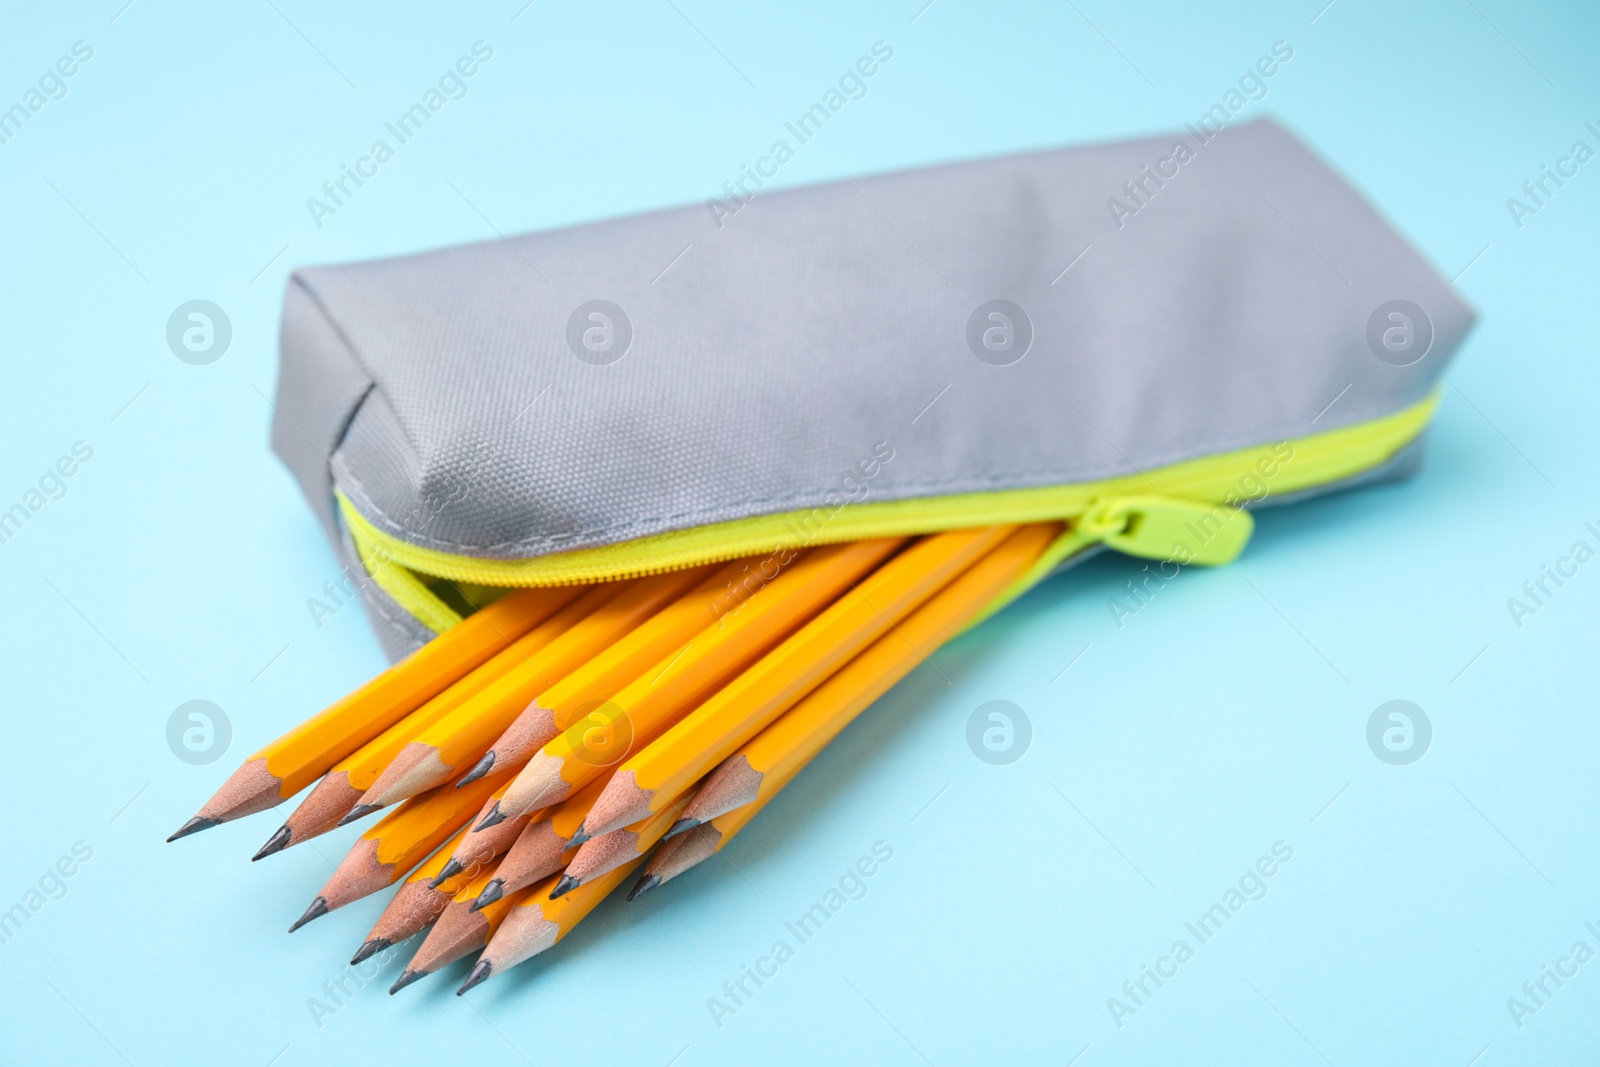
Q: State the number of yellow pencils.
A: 15